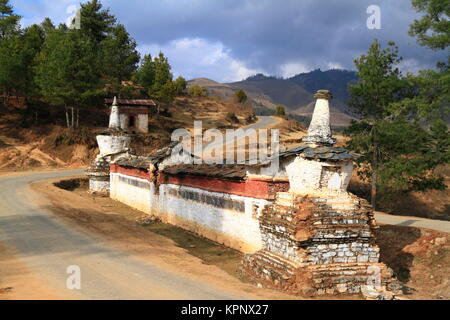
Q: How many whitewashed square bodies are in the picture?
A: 2